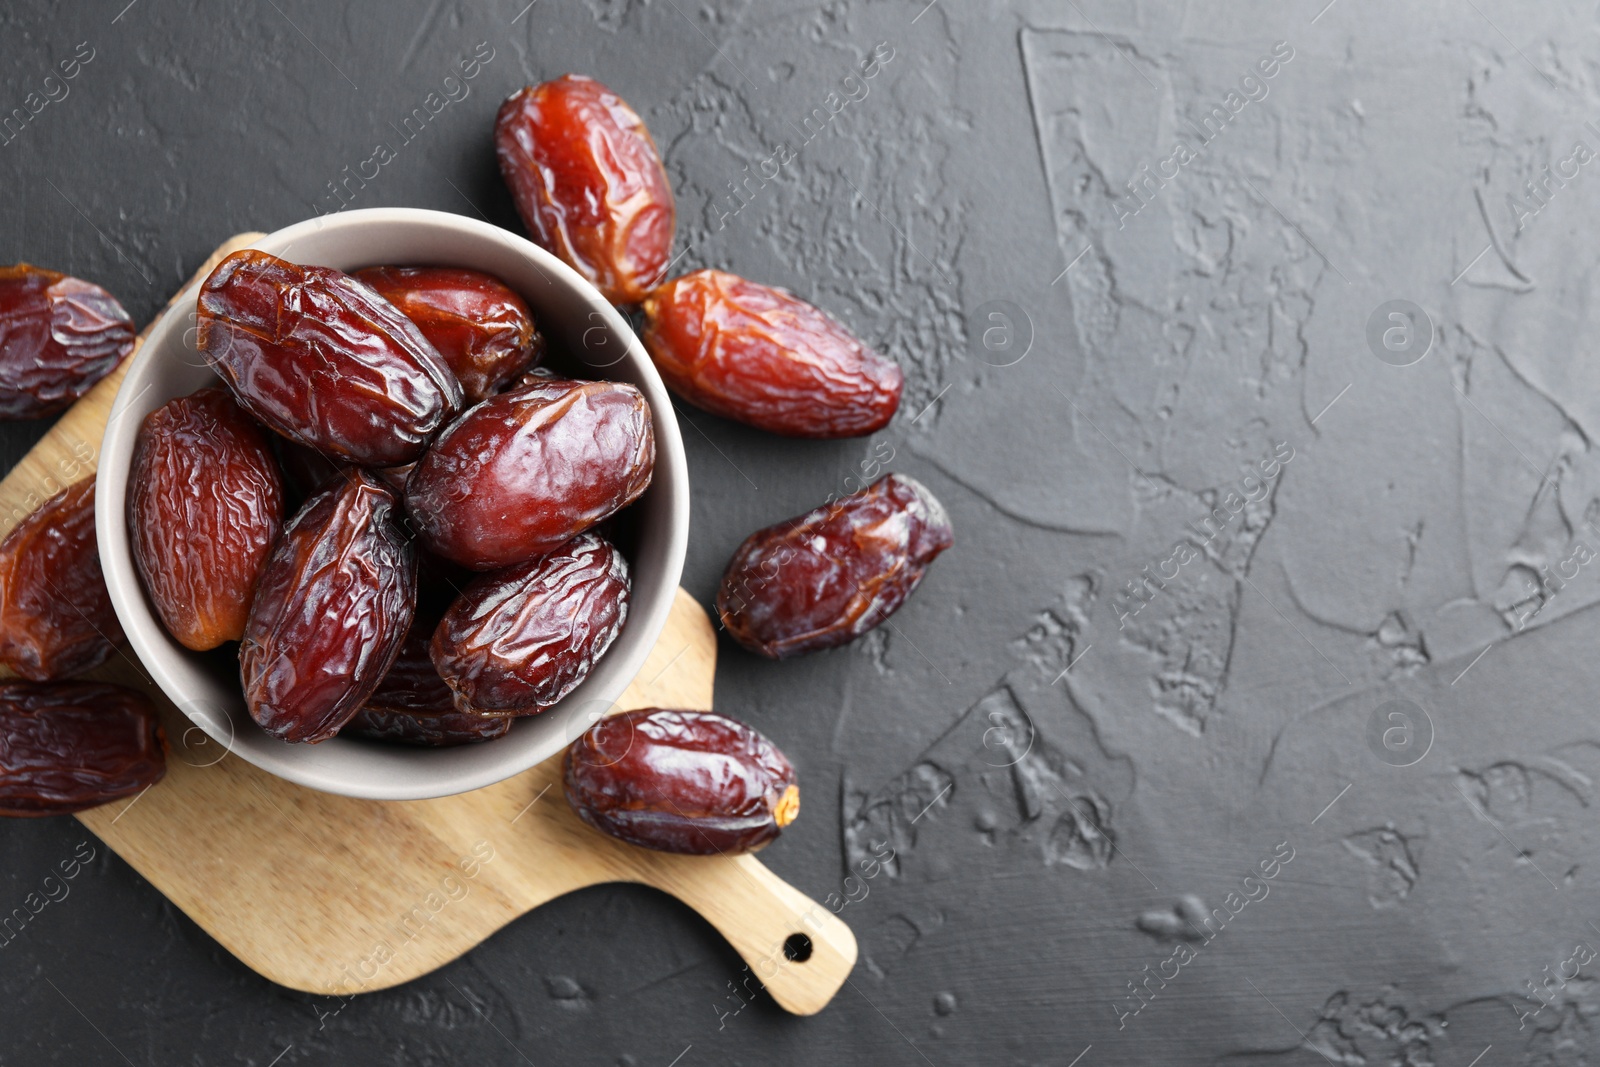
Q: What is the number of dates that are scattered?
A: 7